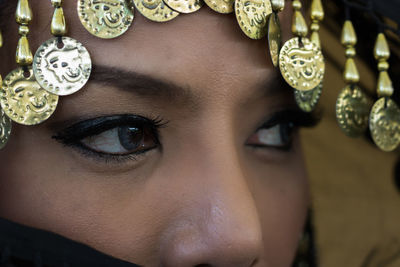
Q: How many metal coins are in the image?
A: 13